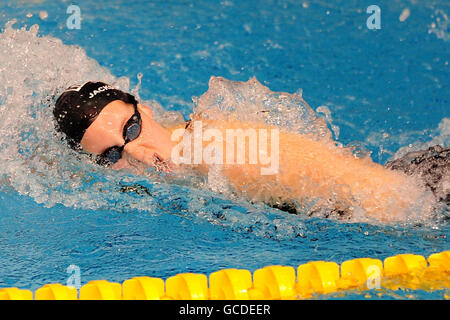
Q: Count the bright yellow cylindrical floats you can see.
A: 11